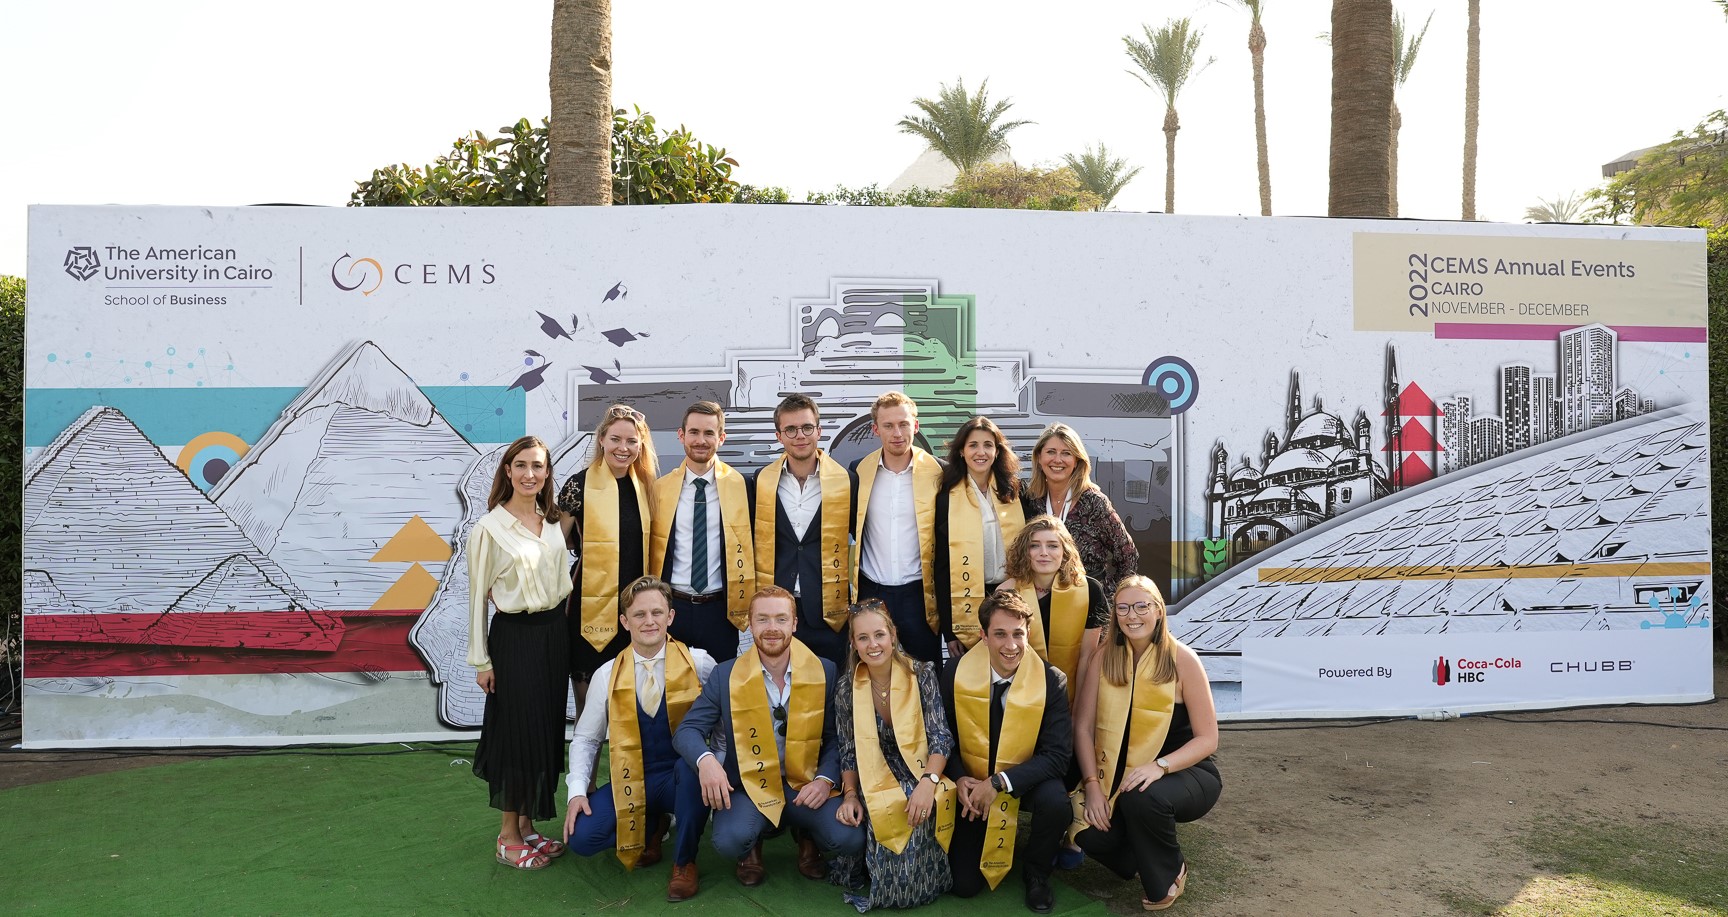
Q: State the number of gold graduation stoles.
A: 11